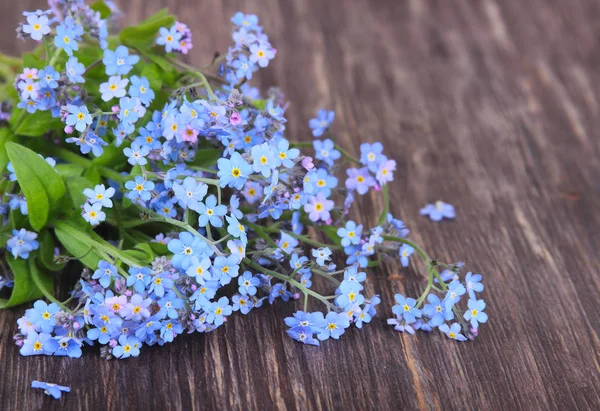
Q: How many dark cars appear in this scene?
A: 0